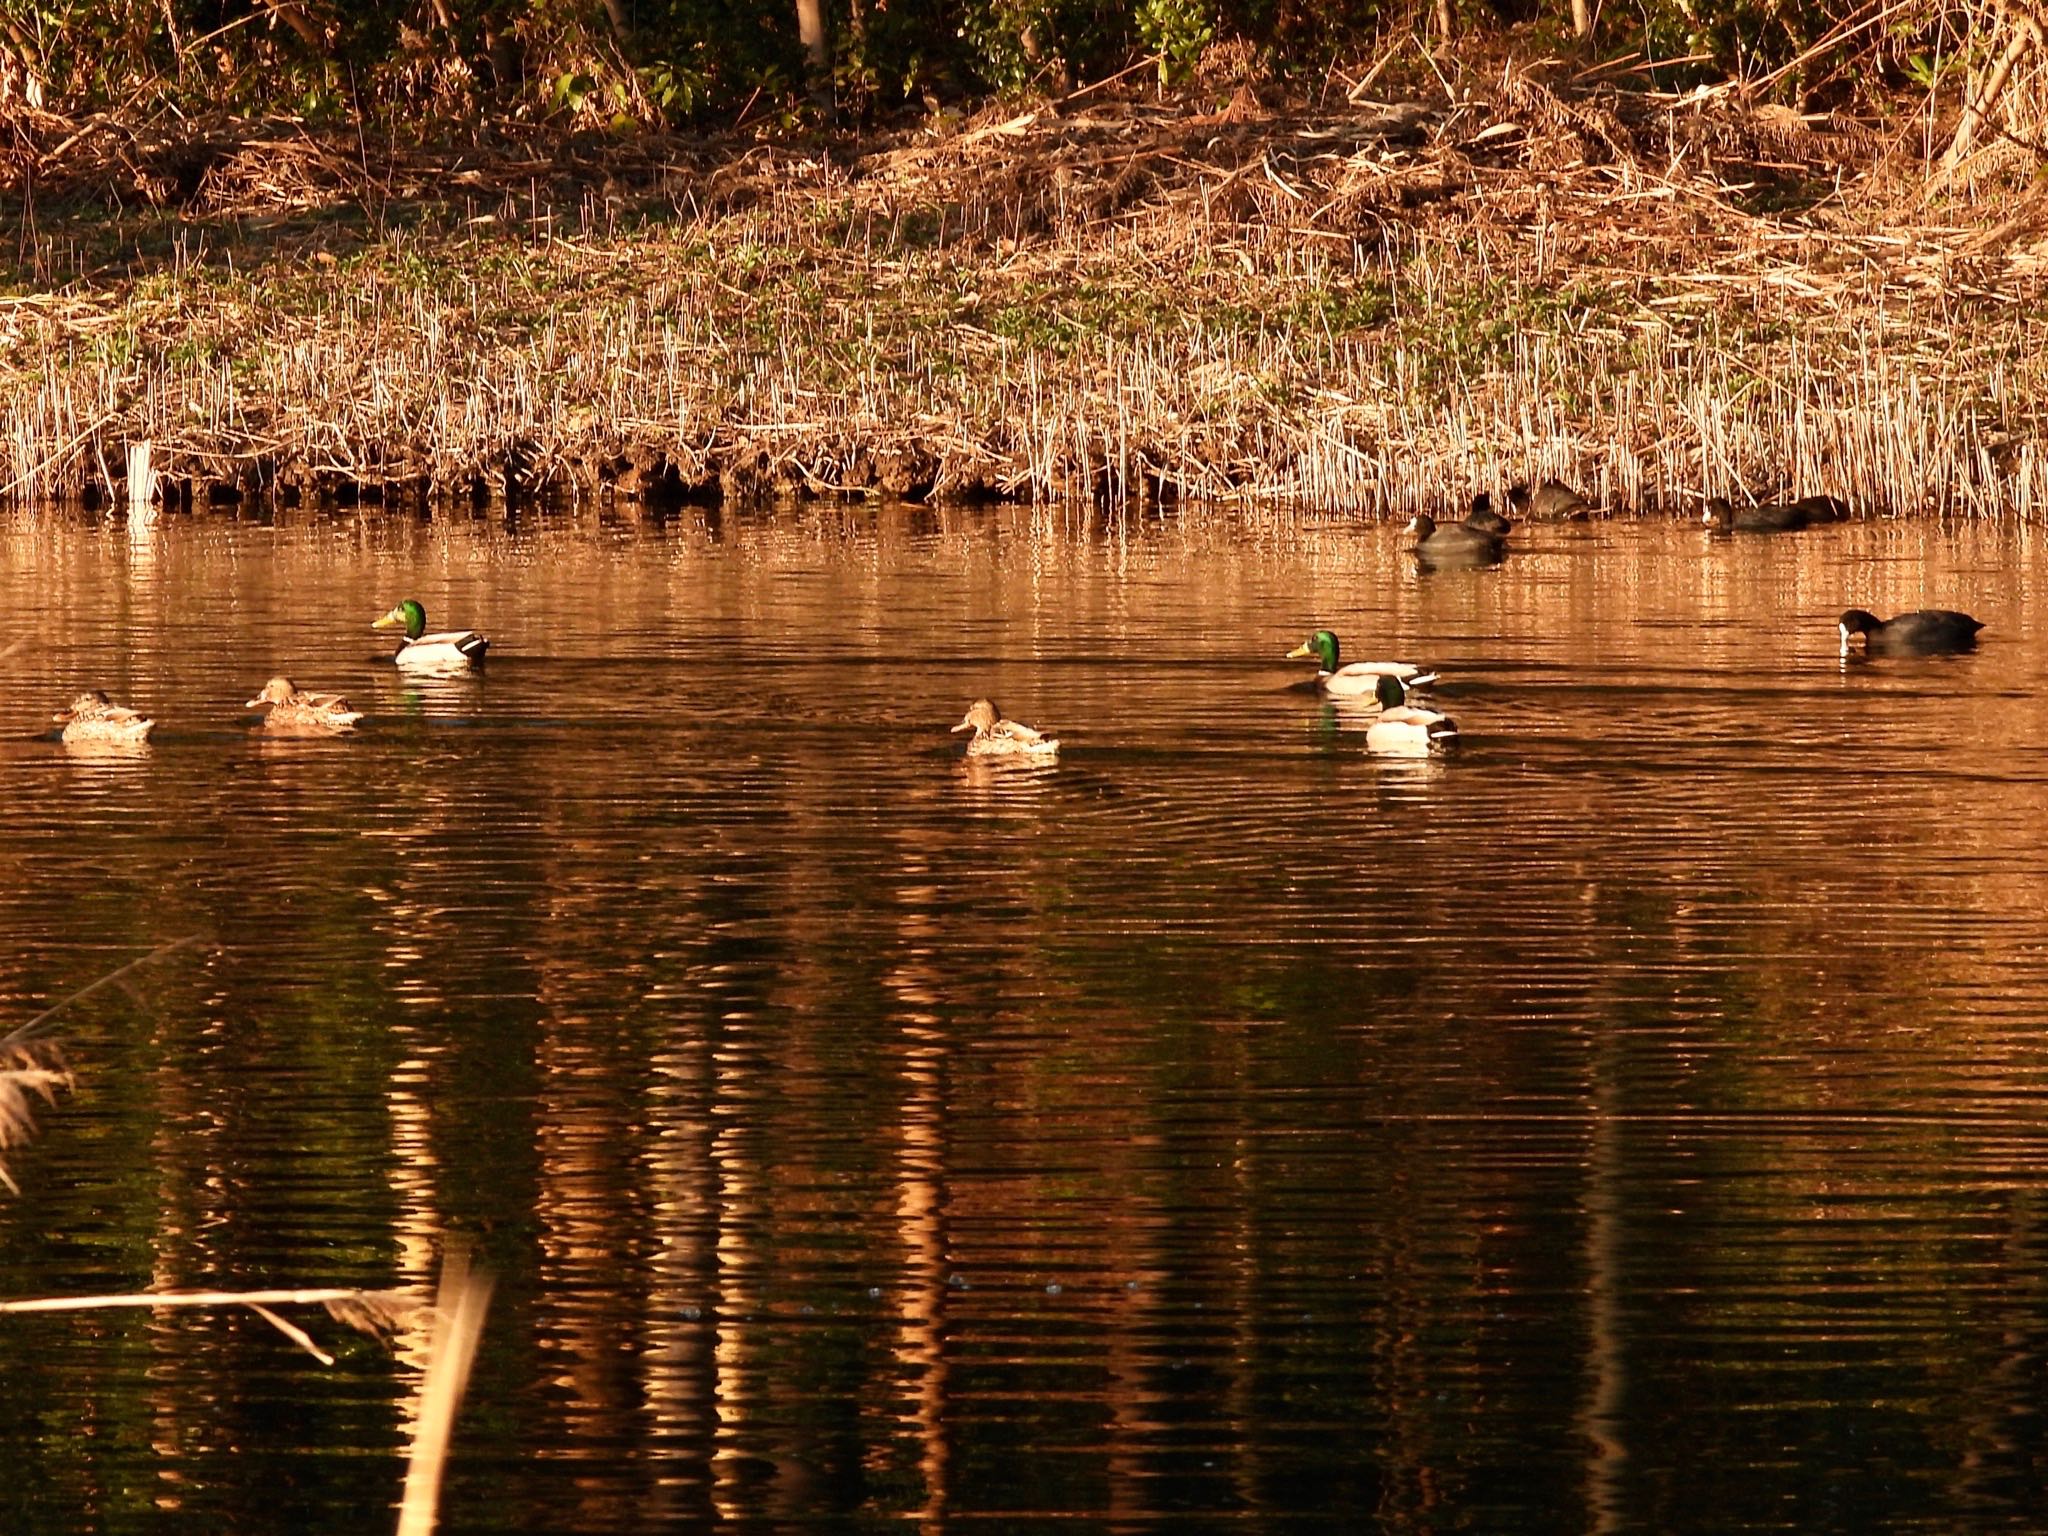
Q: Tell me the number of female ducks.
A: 3